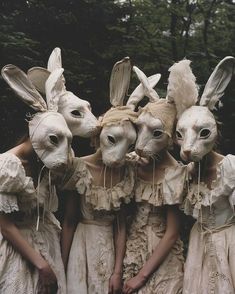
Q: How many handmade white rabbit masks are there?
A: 5